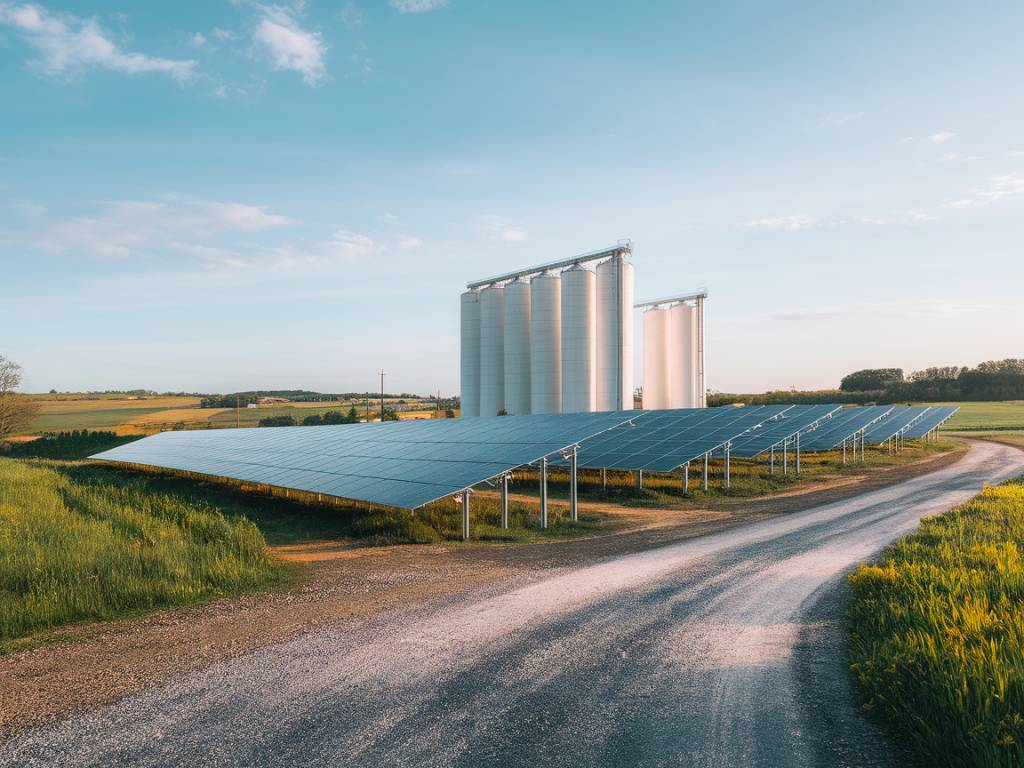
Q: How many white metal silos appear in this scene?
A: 8